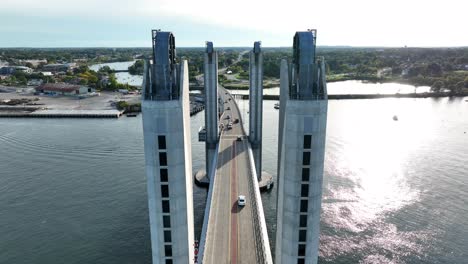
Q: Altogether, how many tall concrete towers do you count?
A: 4